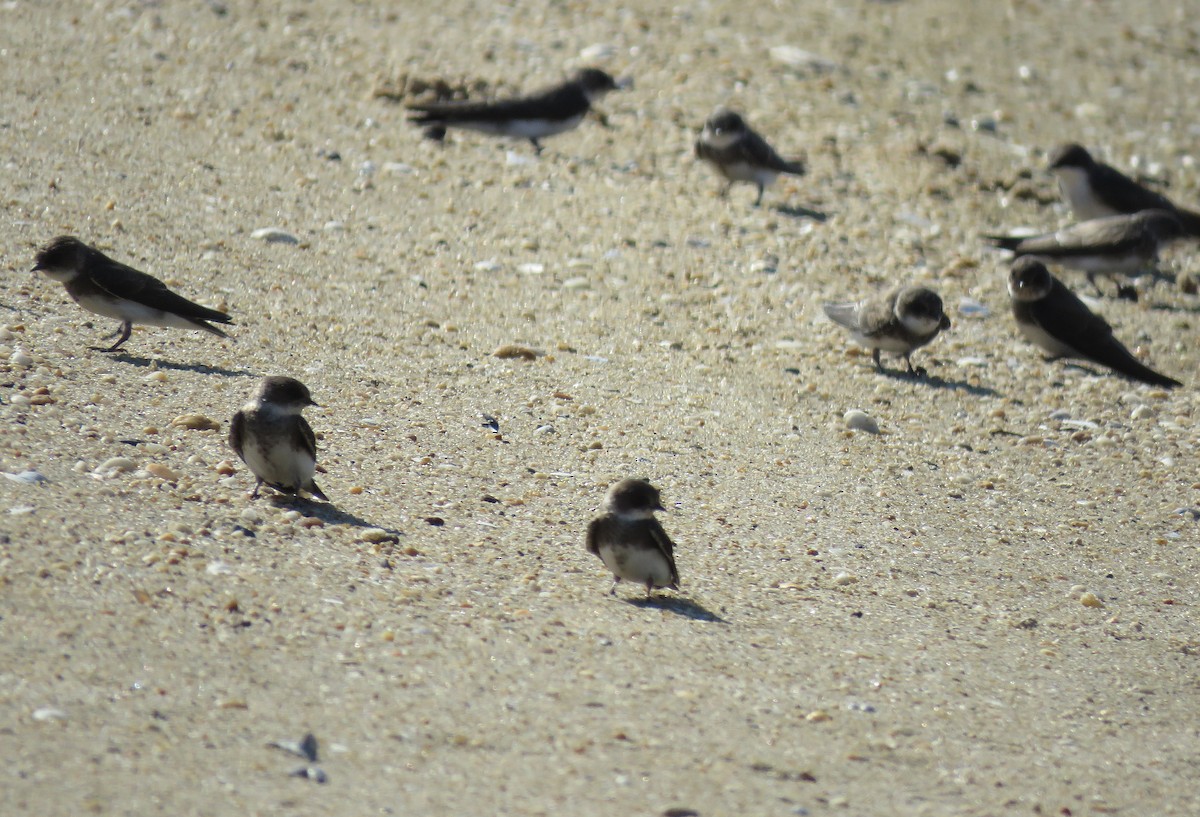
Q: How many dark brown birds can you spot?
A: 9